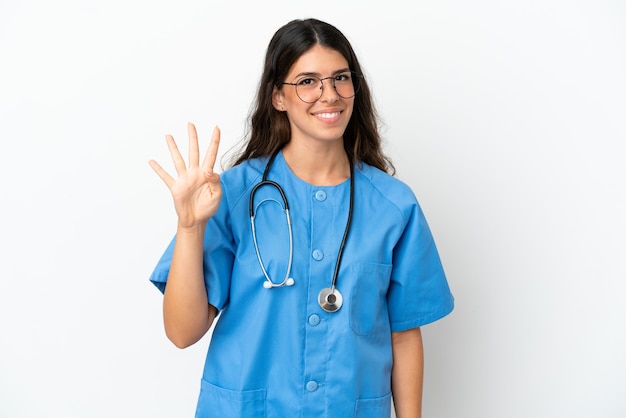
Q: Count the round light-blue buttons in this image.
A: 4